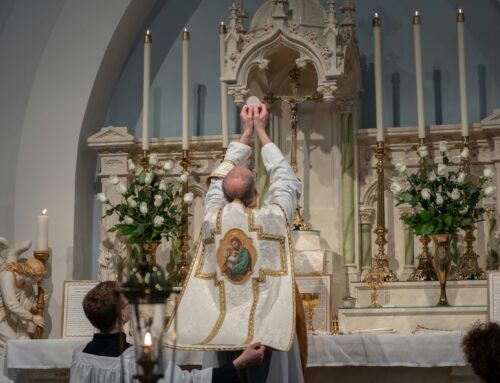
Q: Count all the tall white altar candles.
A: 6